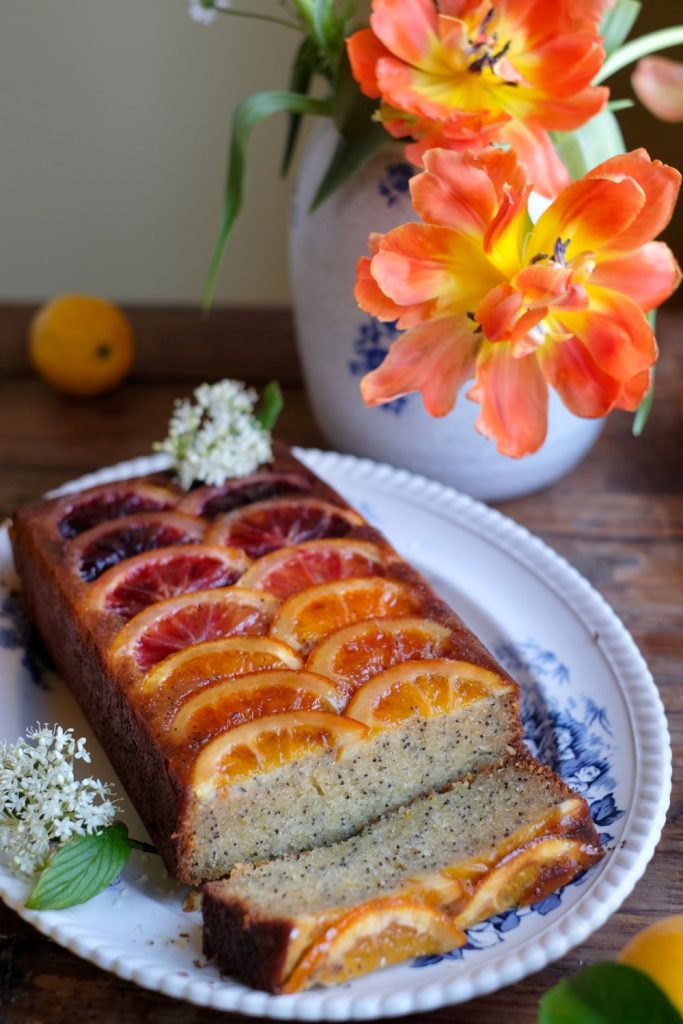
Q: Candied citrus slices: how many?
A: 15